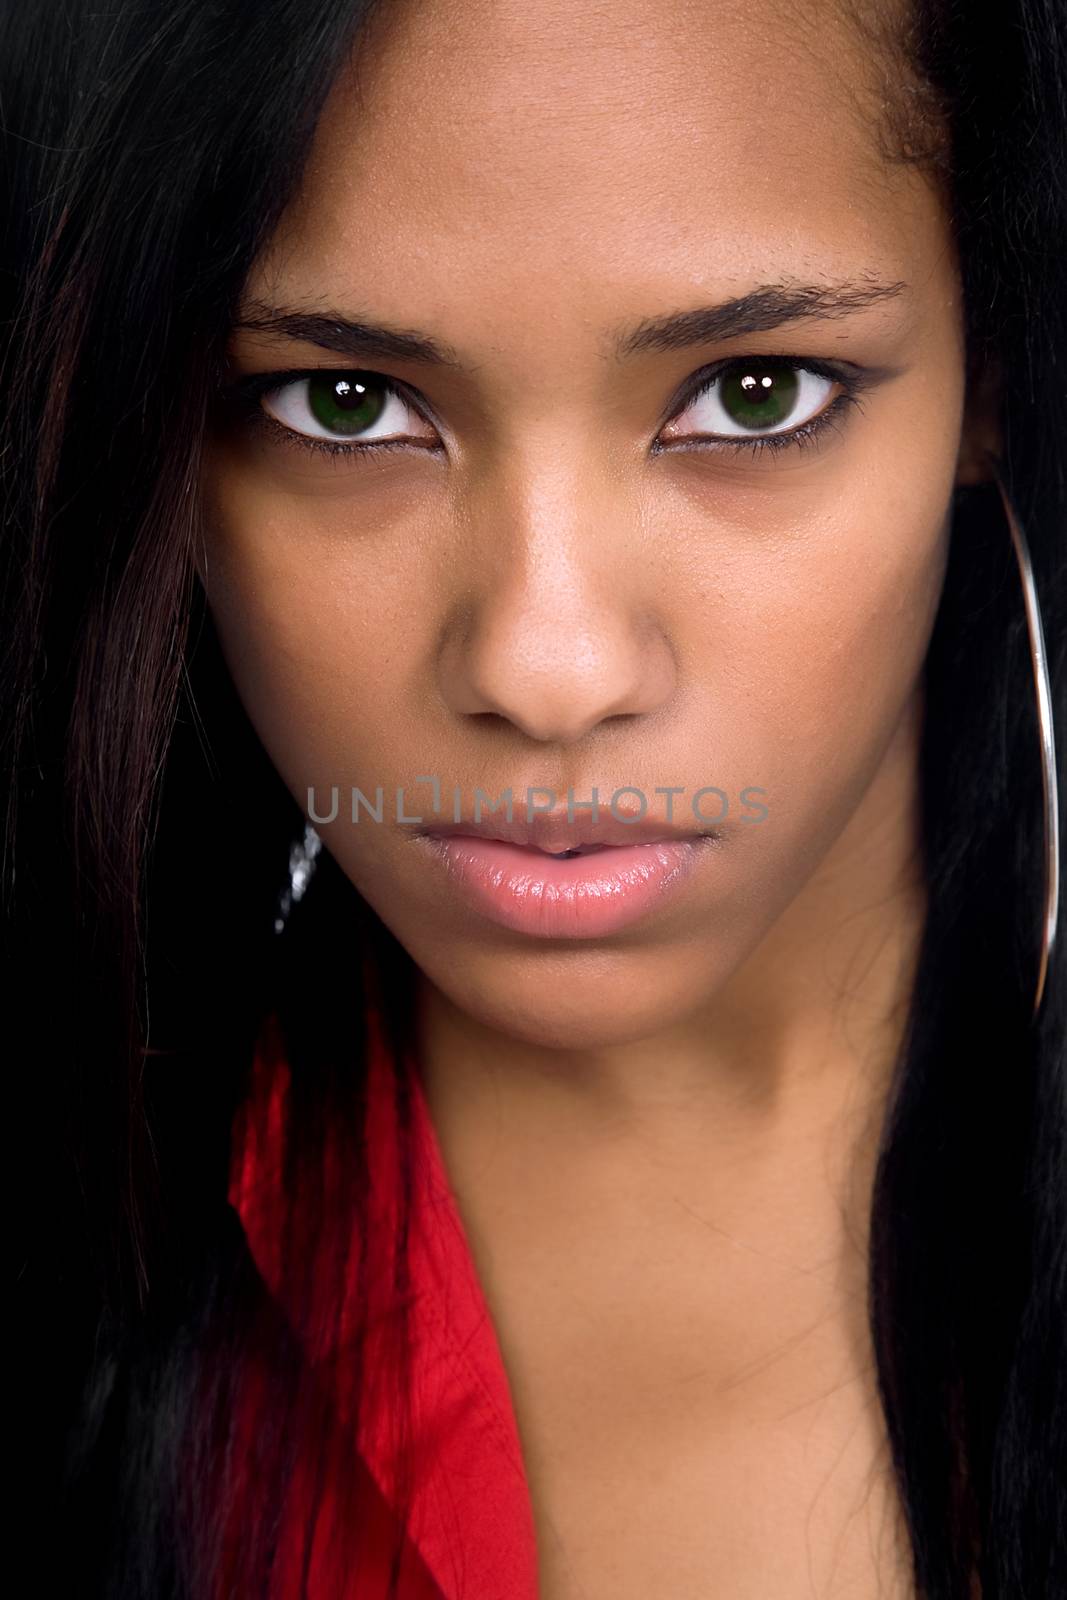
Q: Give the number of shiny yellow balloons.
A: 0